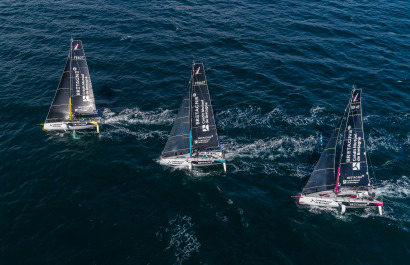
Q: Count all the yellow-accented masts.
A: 1